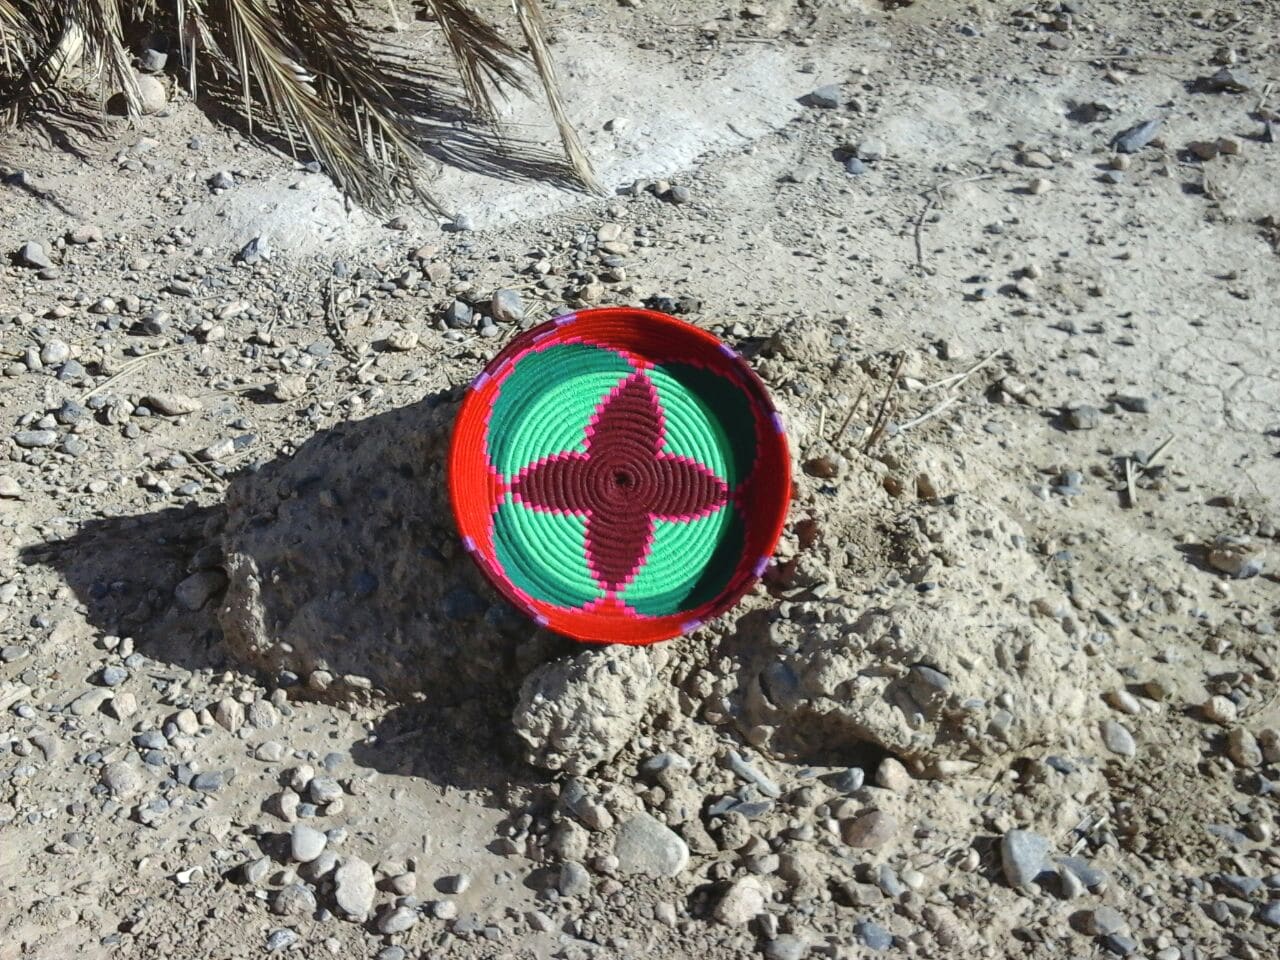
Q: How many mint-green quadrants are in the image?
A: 4